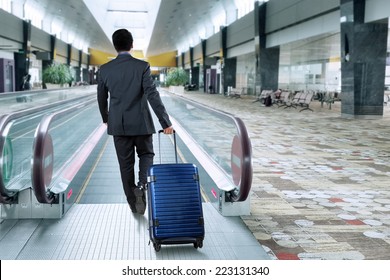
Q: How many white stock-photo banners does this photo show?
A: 1